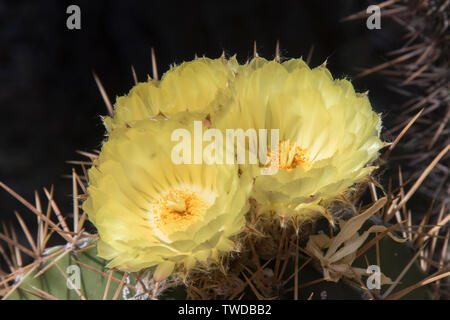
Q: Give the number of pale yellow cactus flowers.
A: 3